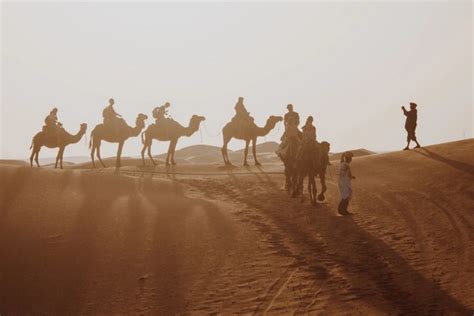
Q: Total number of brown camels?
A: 6